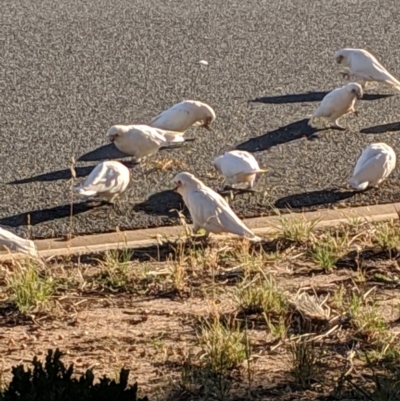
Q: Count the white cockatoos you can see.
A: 9